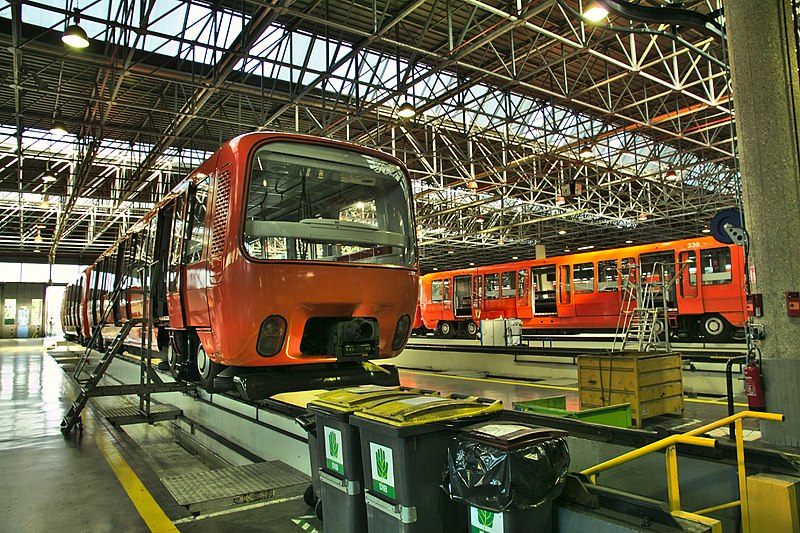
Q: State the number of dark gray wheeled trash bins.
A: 4